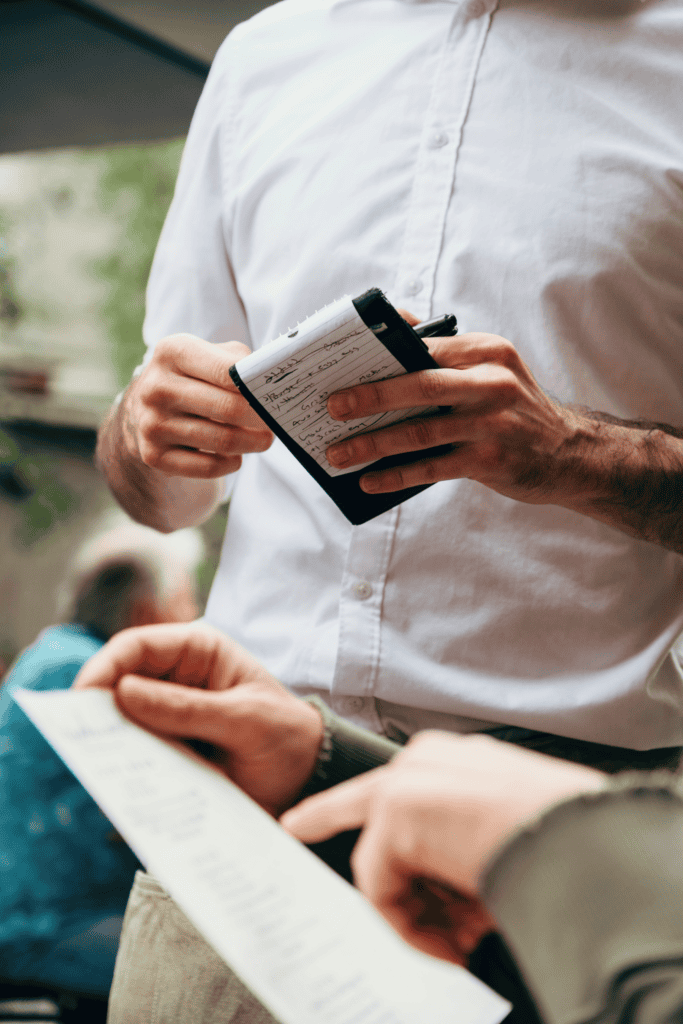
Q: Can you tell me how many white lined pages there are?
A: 1